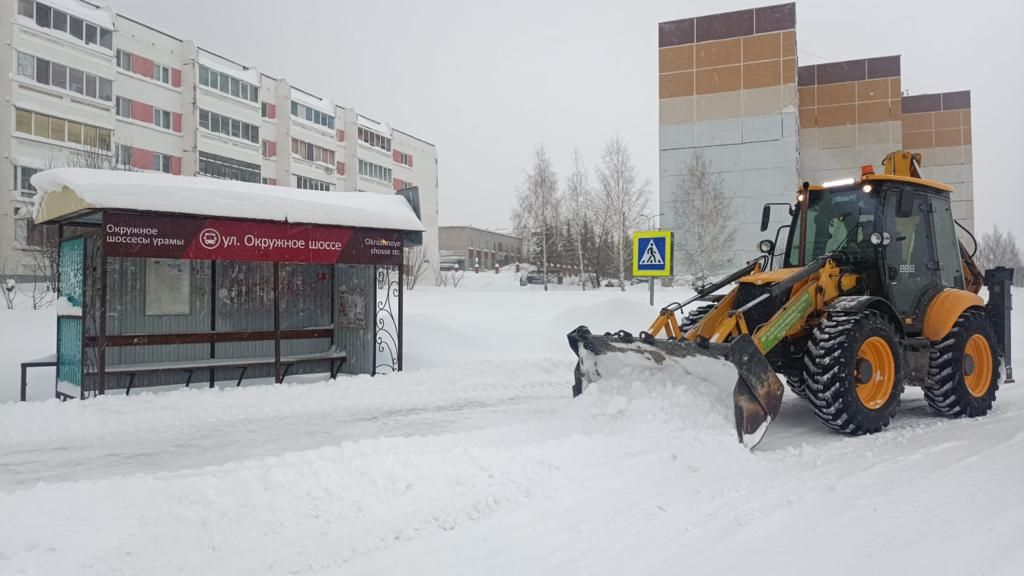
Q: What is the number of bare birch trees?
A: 4